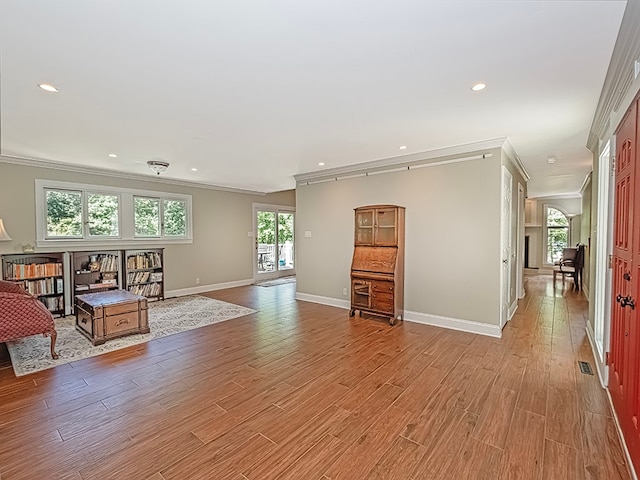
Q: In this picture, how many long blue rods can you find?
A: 0